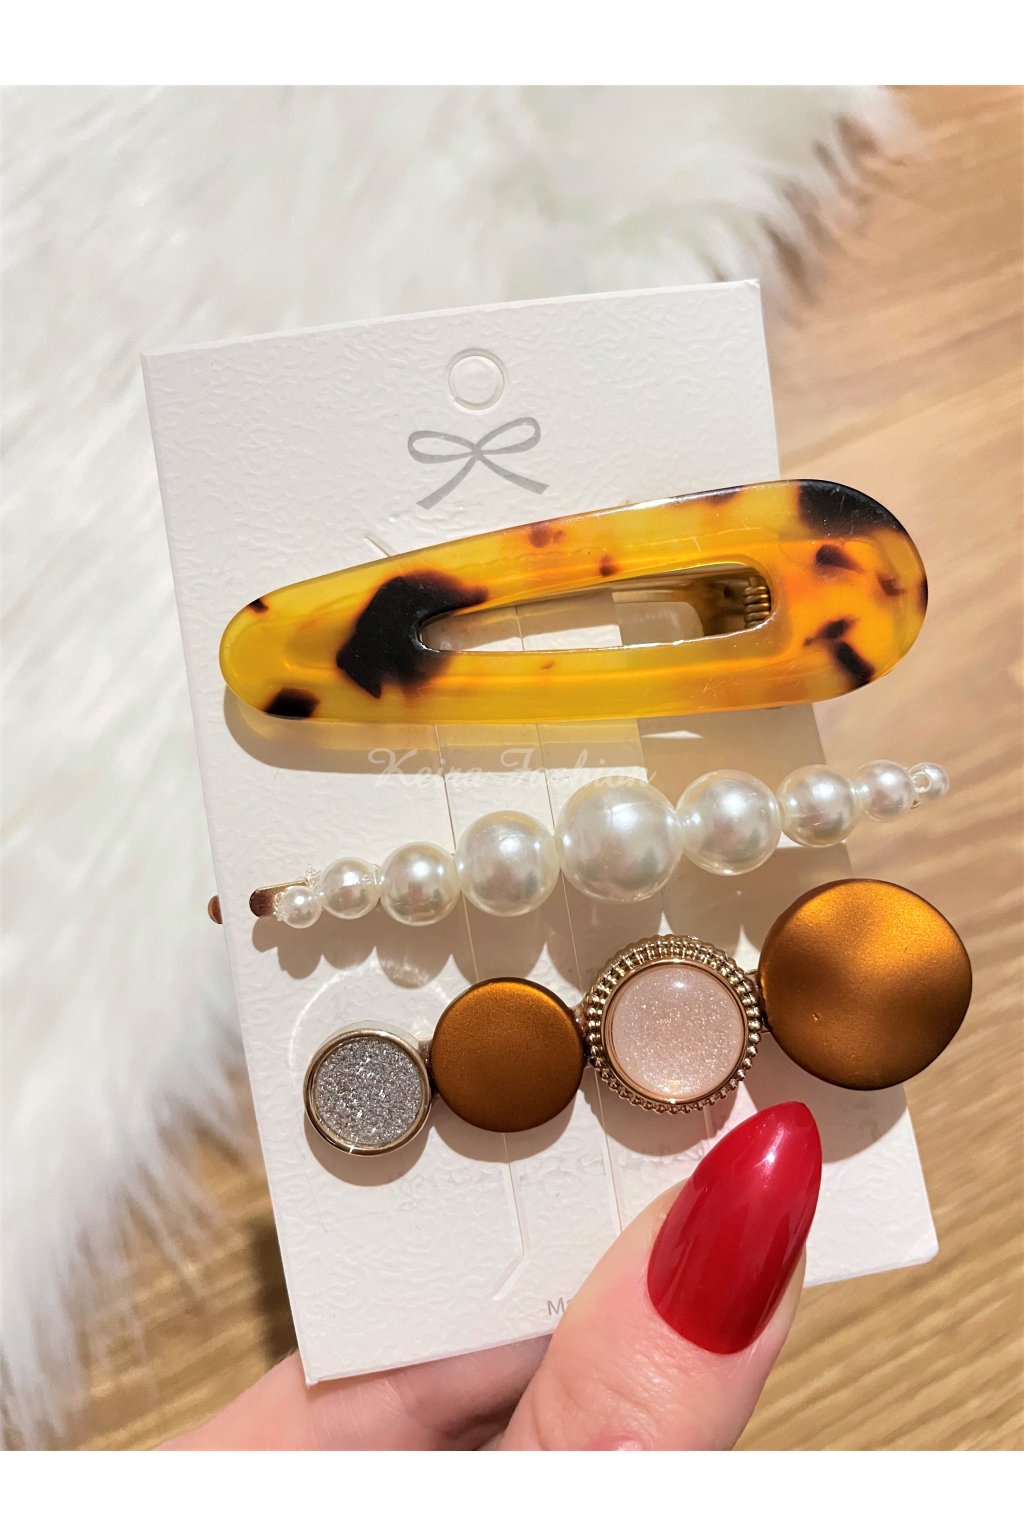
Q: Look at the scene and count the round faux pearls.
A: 9